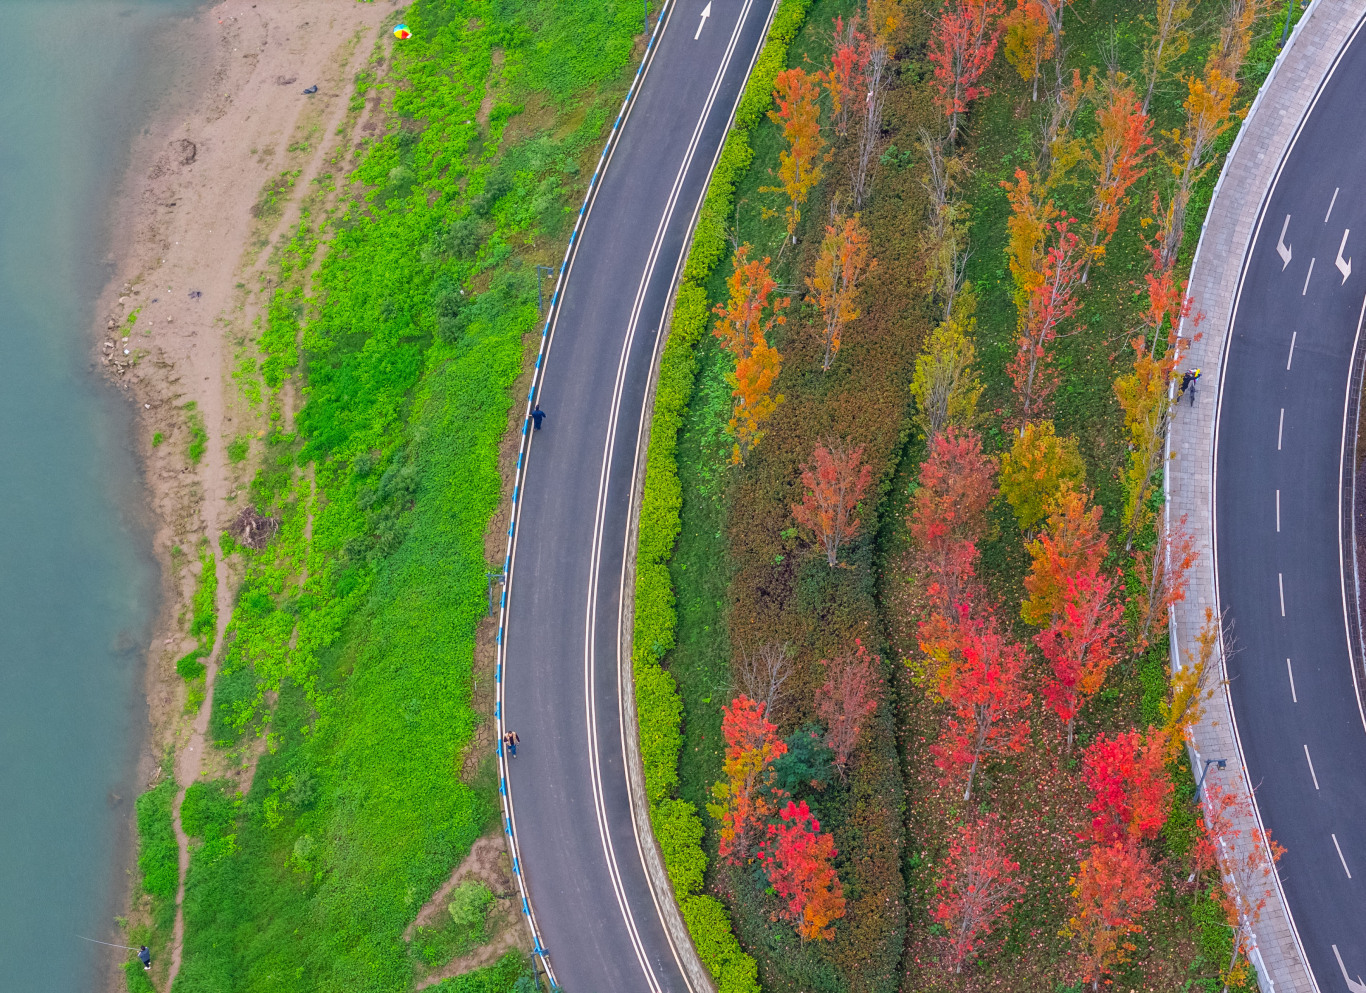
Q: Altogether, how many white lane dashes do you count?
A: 9